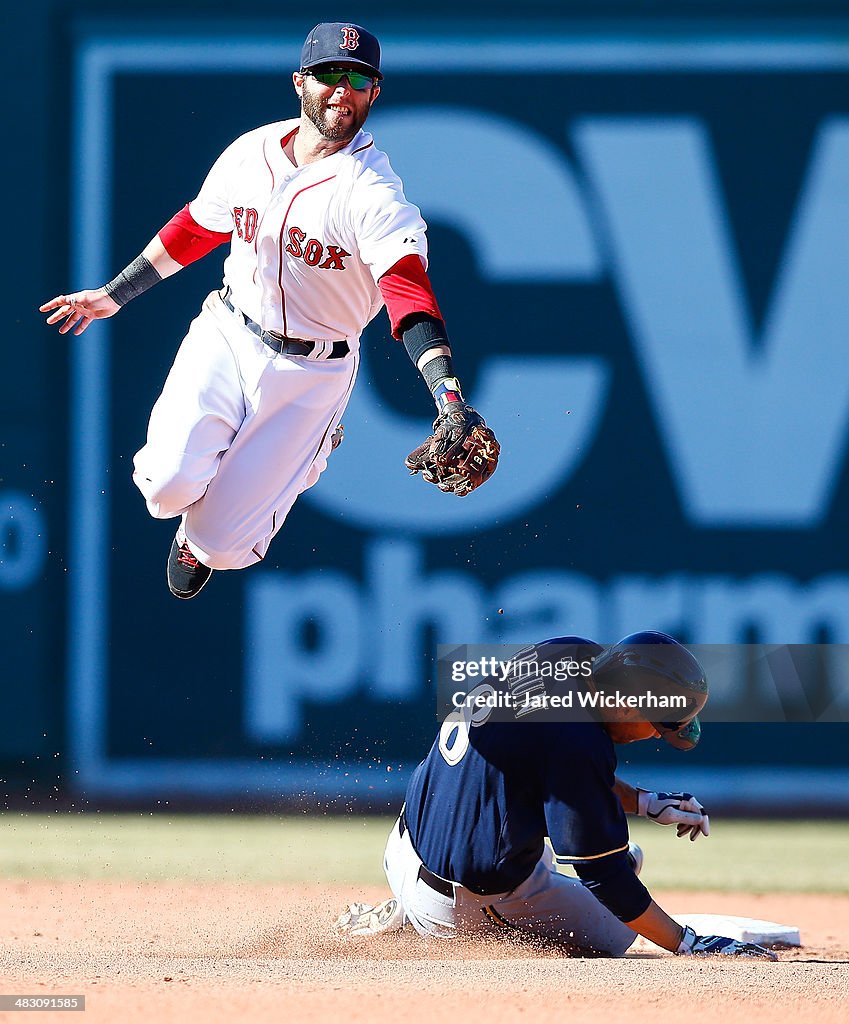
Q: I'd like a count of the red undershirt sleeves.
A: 2